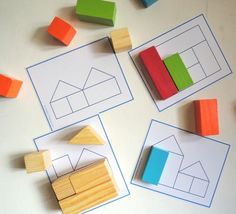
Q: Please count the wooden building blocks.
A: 14